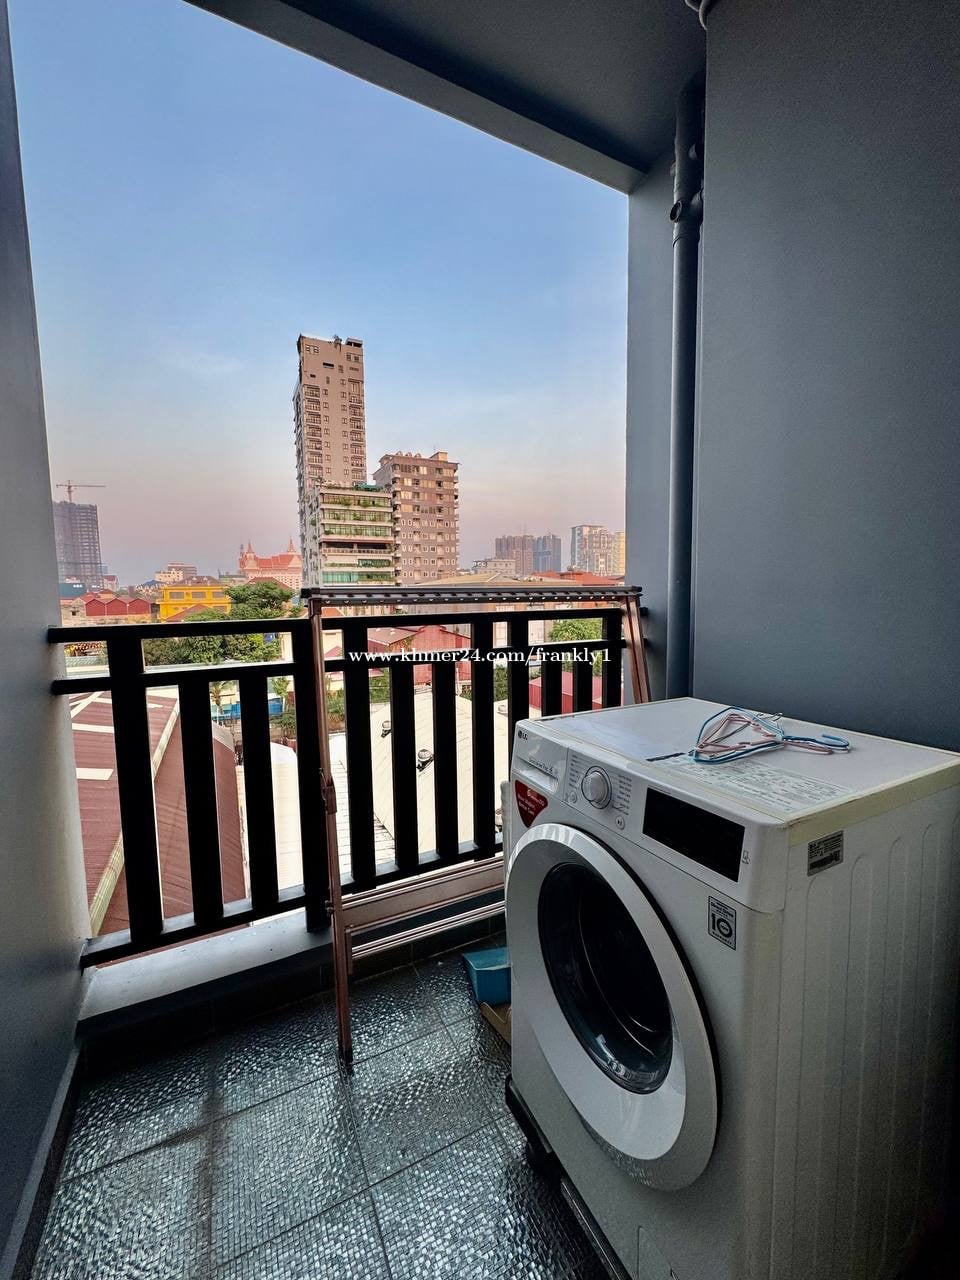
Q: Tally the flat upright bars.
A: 12